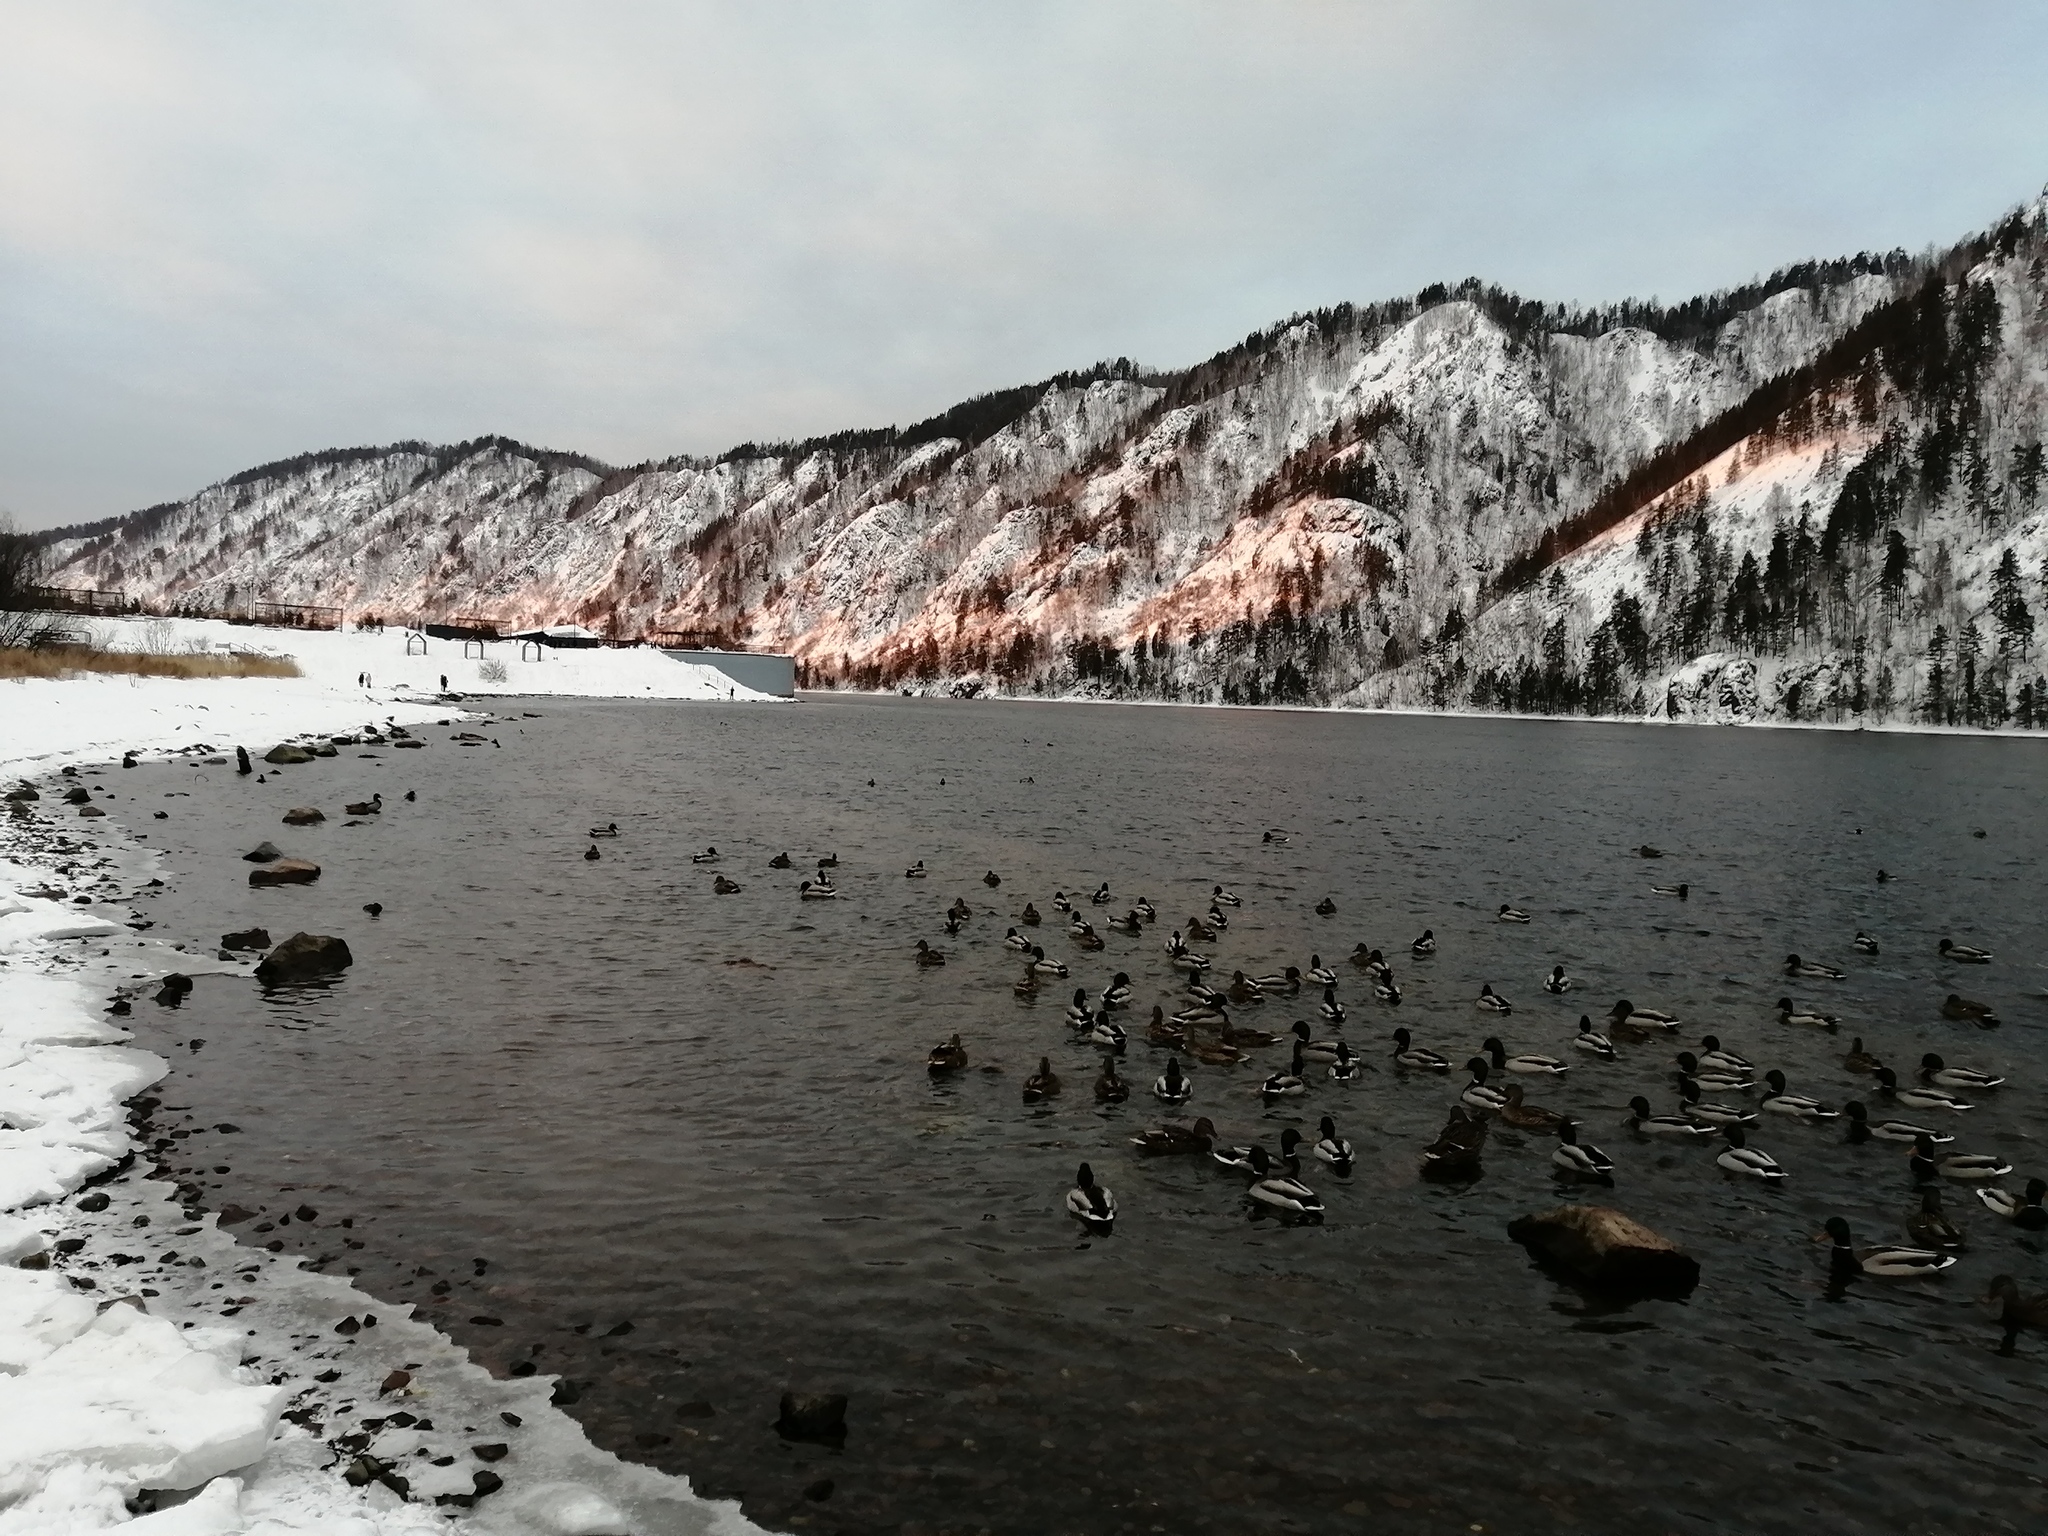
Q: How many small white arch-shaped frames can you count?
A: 3